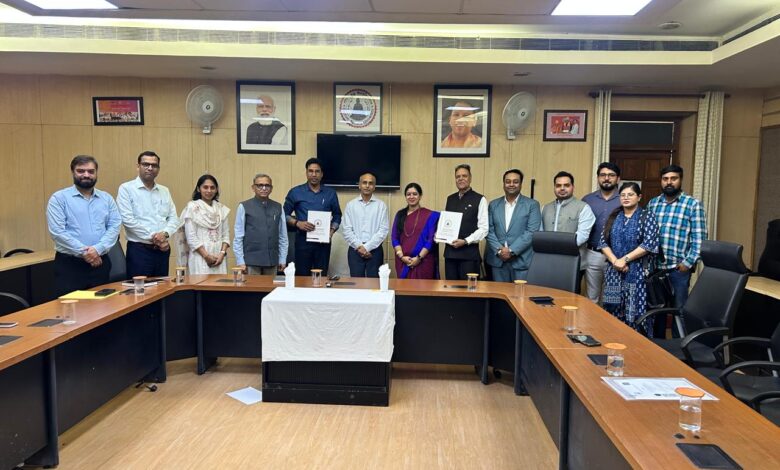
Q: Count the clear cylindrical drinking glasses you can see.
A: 10